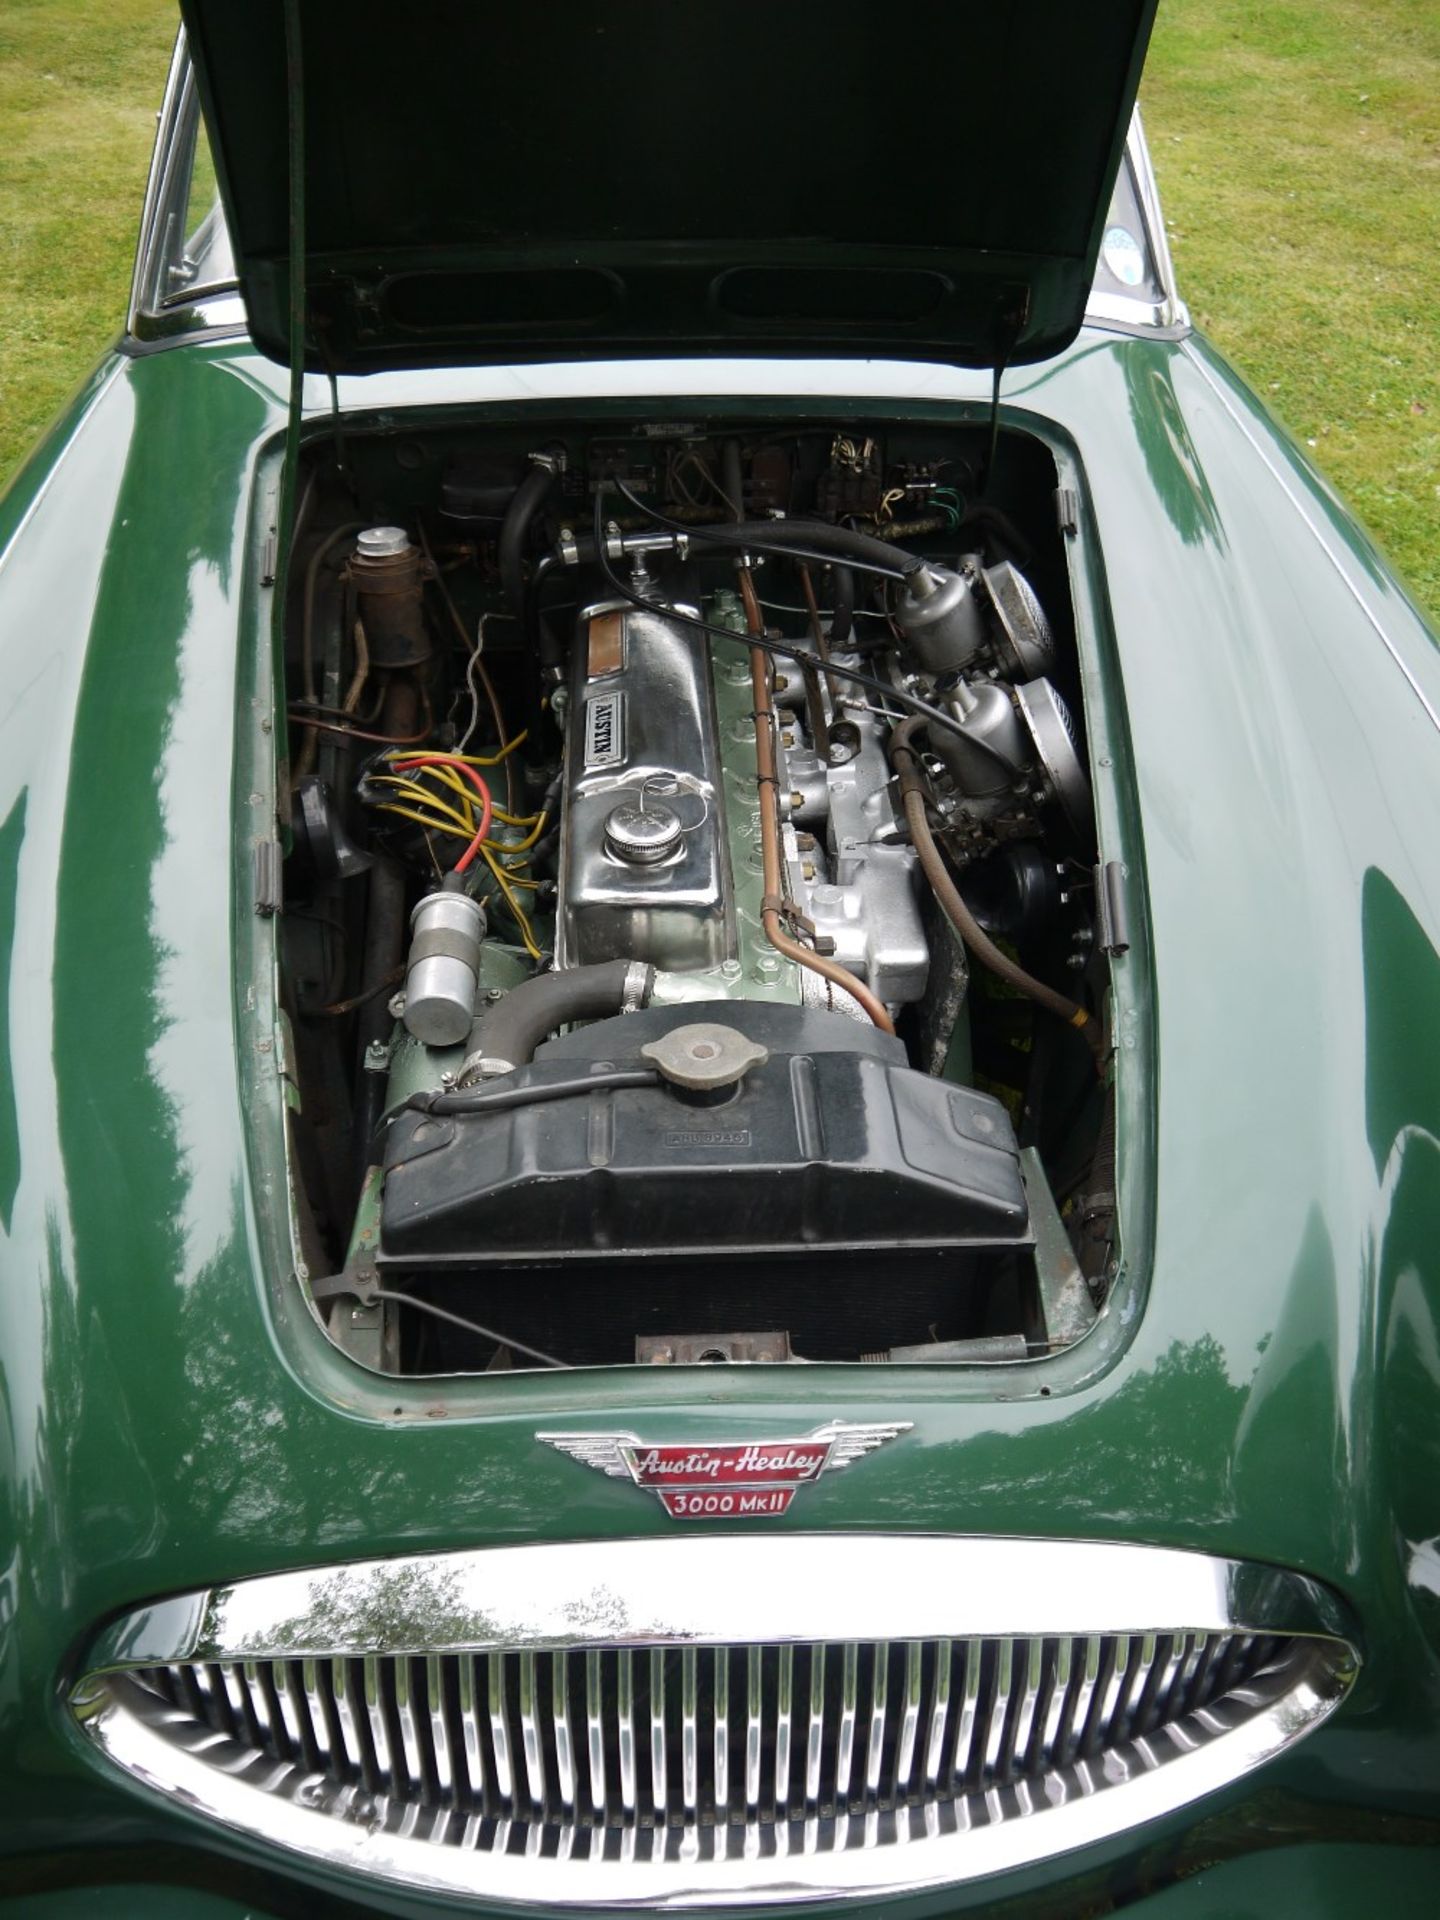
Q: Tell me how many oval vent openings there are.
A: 2